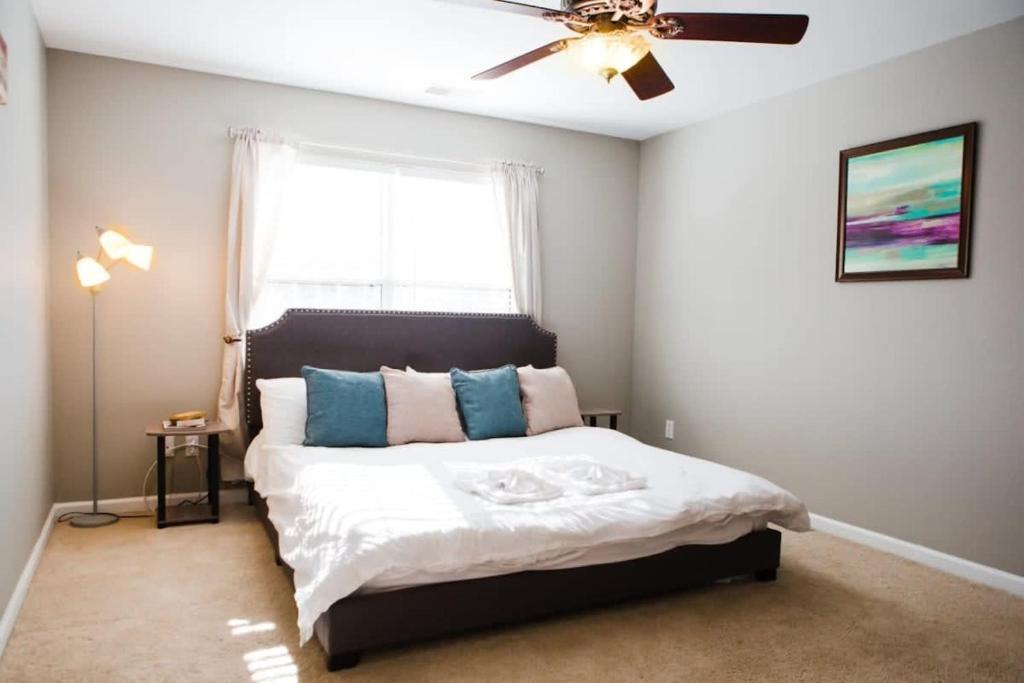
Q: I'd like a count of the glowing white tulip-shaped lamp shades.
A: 3